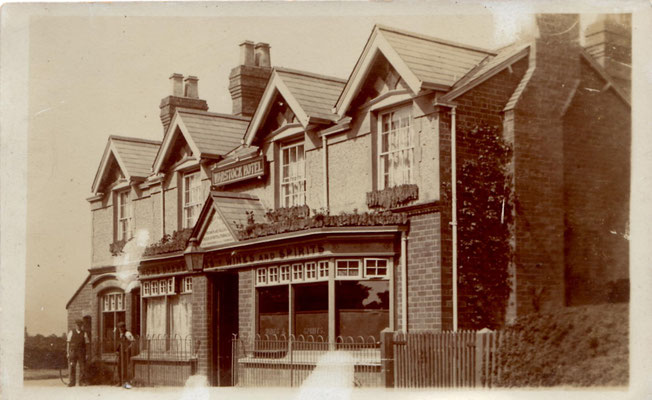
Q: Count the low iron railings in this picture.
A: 2